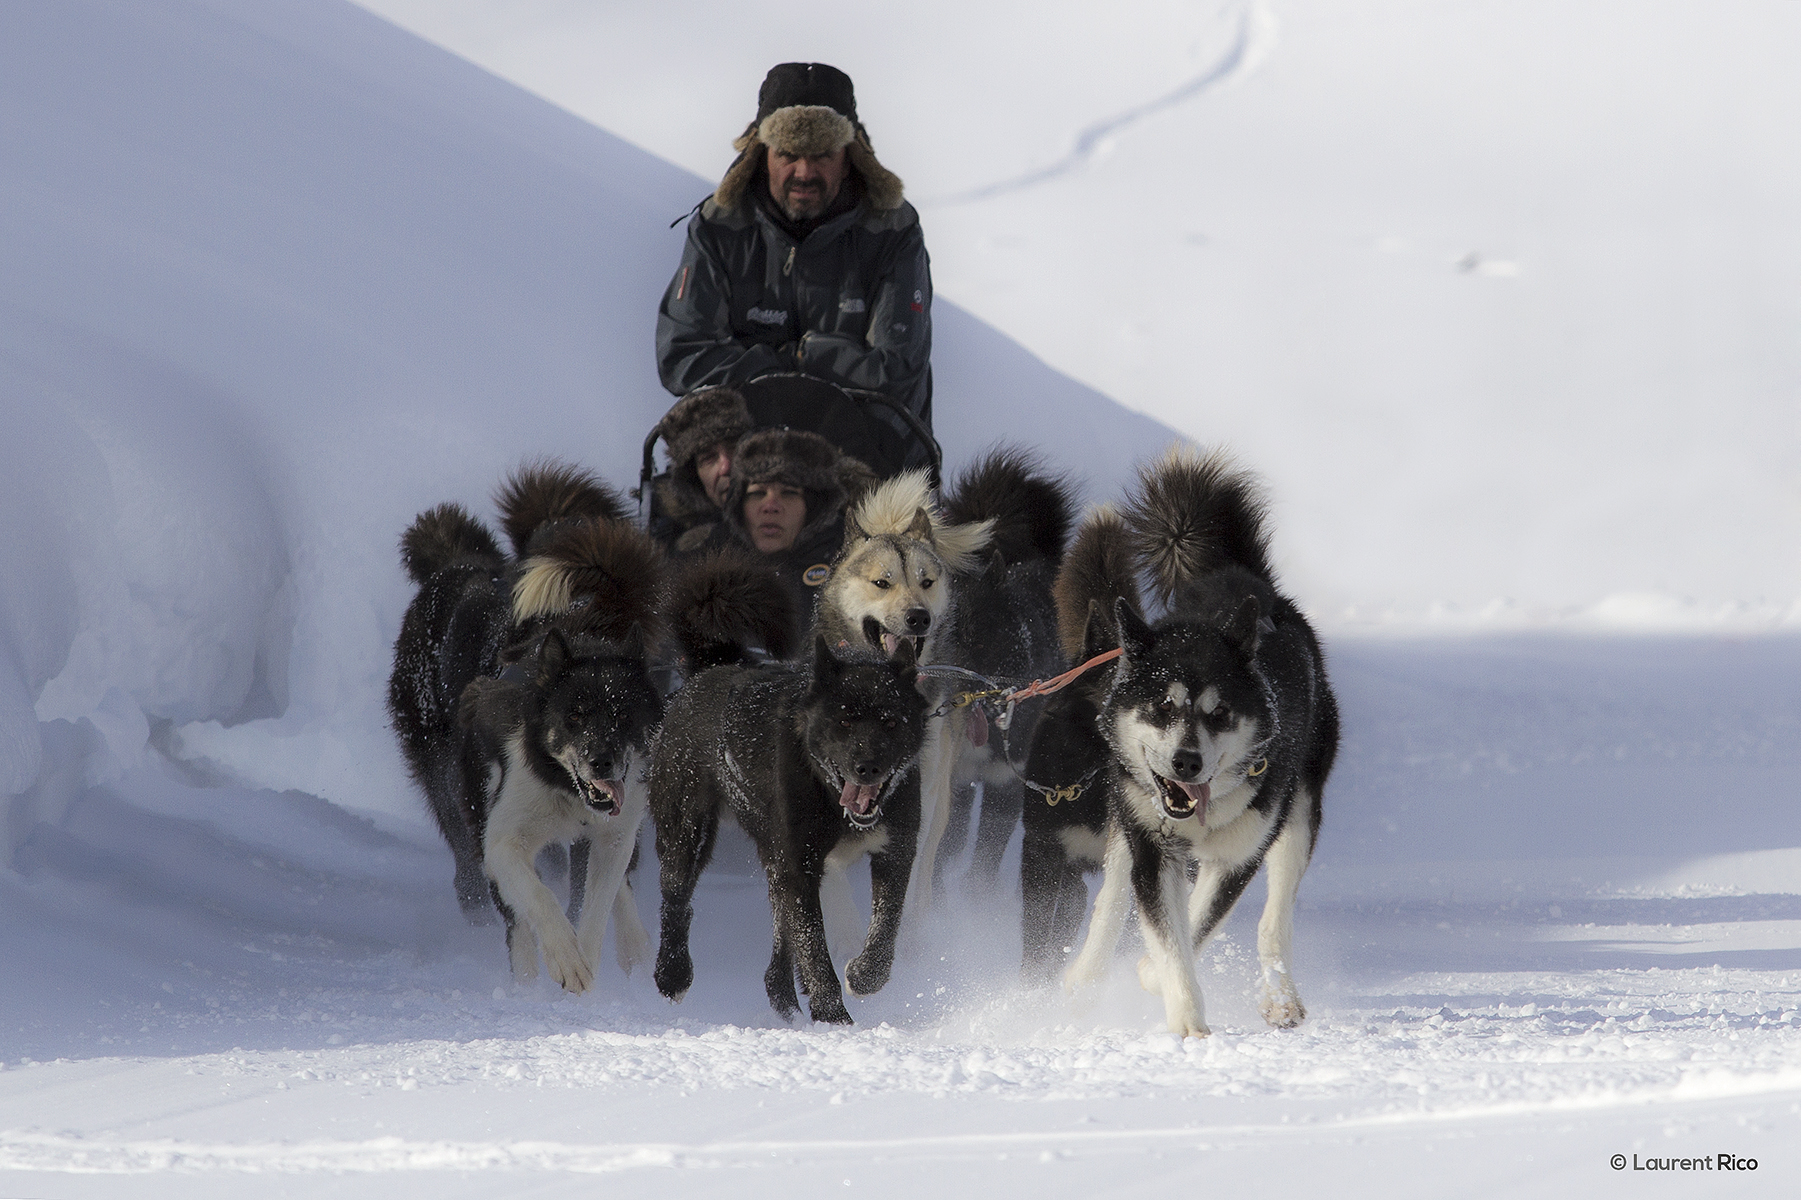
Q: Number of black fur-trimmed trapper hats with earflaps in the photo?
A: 1